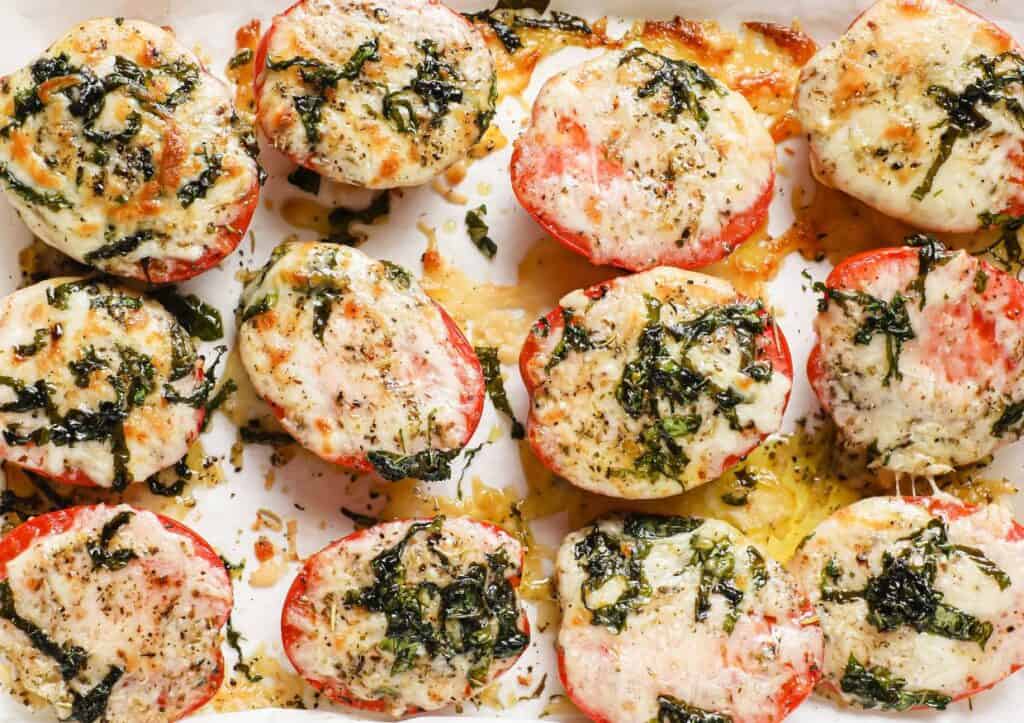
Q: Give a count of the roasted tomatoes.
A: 12